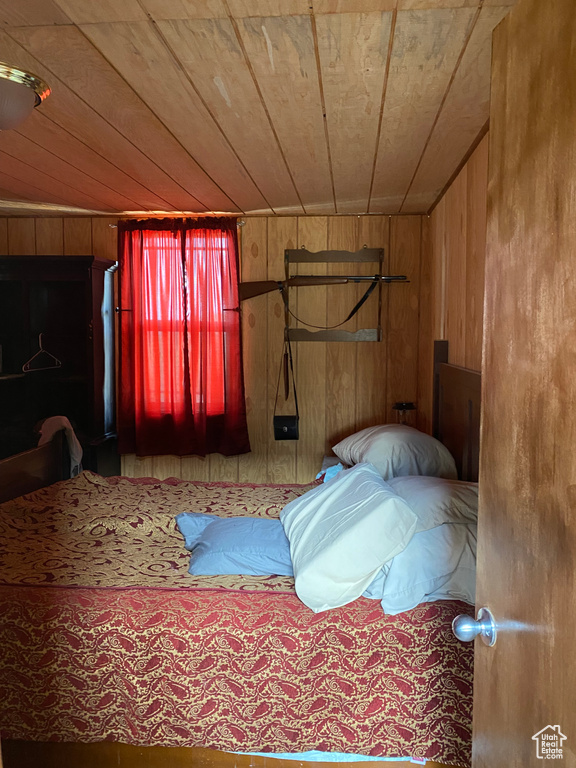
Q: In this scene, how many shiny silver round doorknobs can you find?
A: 1